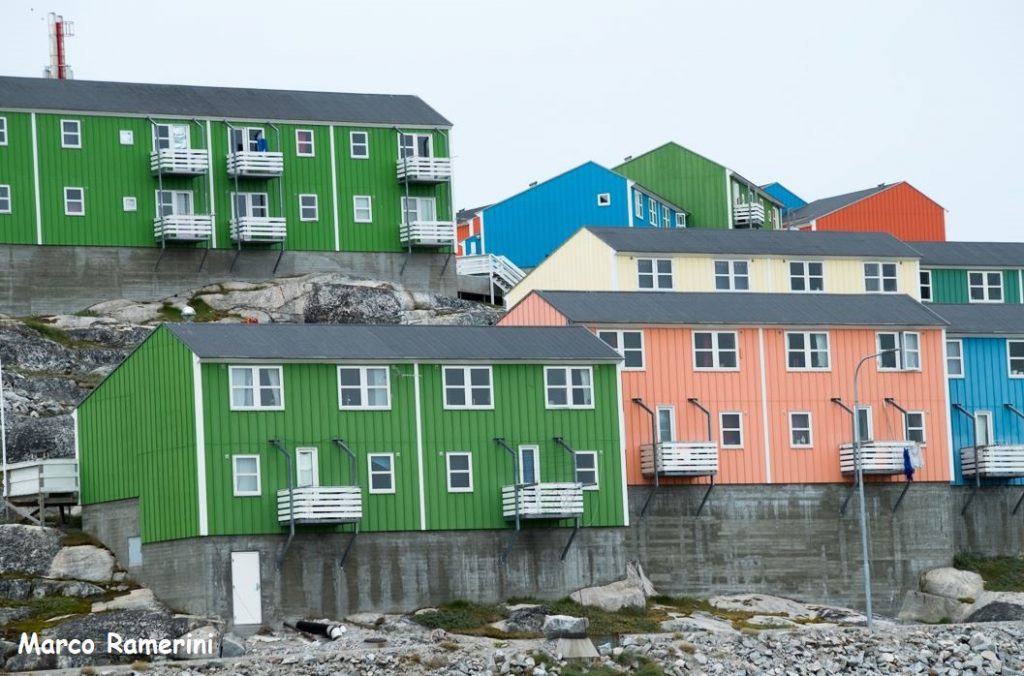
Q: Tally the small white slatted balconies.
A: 12